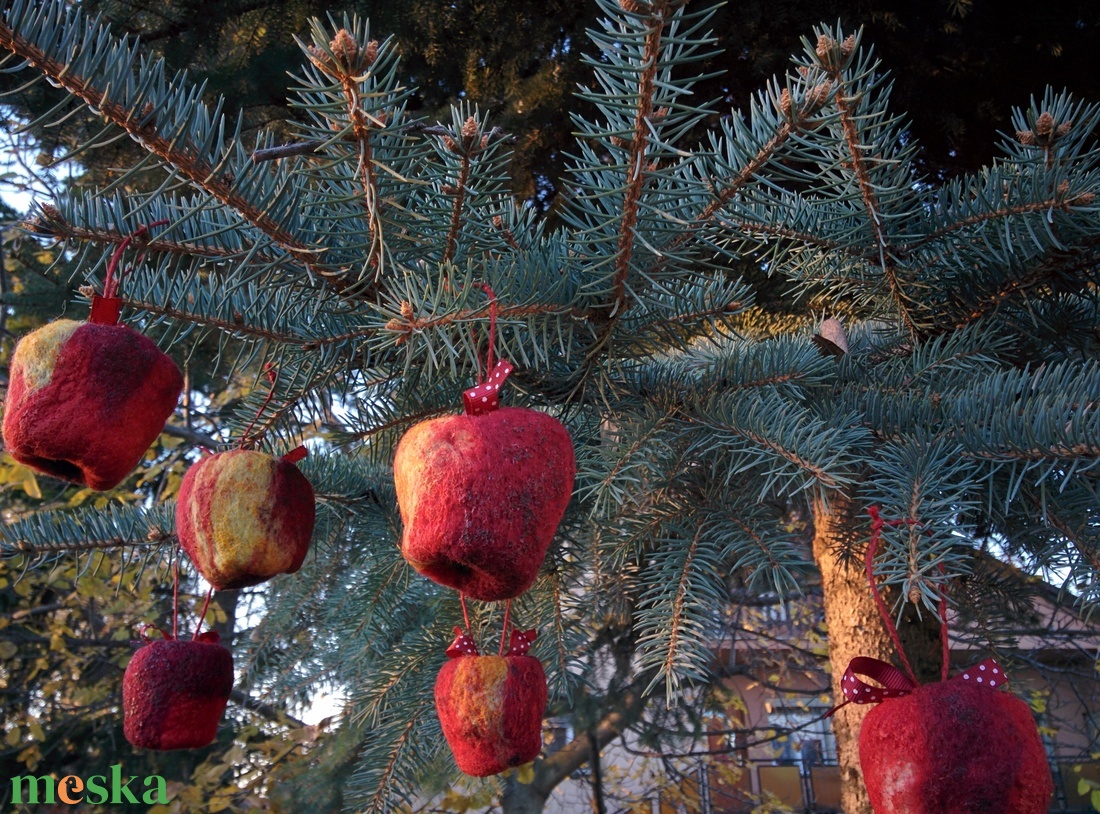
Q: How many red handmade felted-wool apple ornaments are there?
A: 6